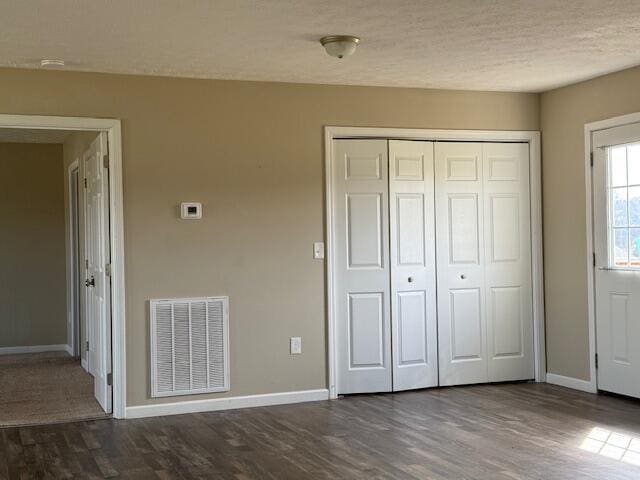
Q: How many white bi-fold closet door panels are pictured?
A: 4